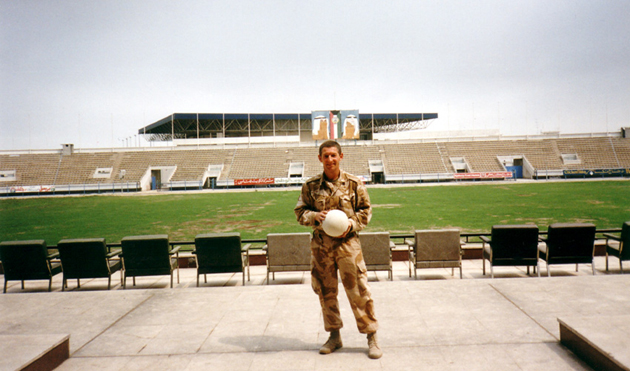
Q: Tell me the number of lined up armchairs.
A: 10